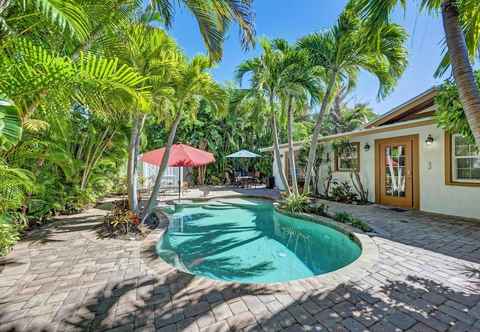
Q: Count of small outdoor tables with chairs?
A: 1